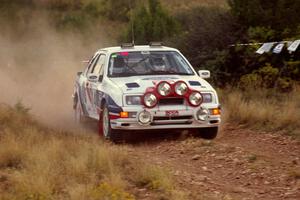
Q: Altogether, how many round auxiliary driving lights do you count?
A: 6